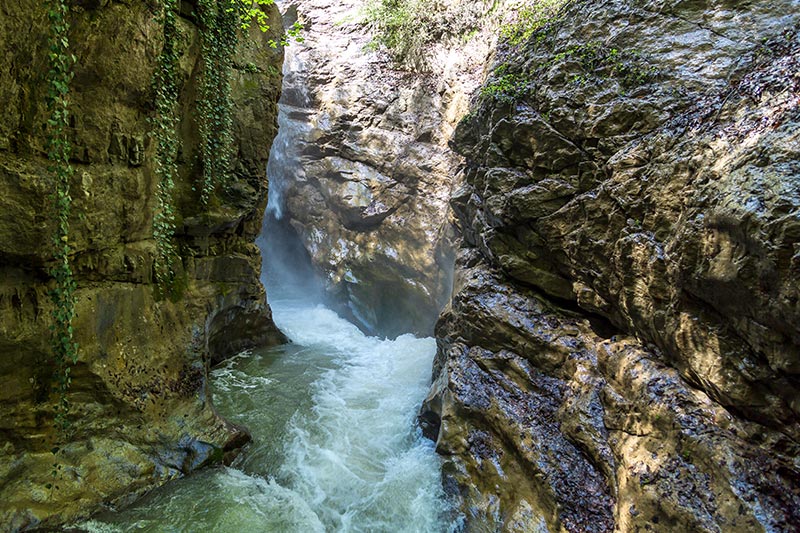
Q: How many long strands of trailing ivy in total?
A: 3